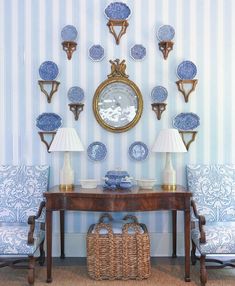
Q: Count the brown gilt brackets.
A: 9